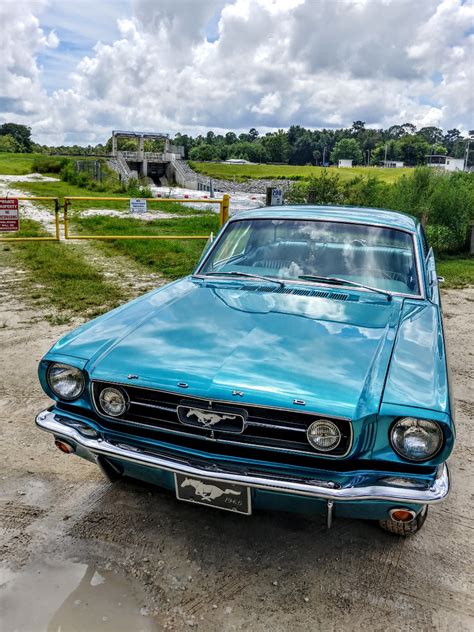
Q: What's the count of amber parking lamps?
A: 2